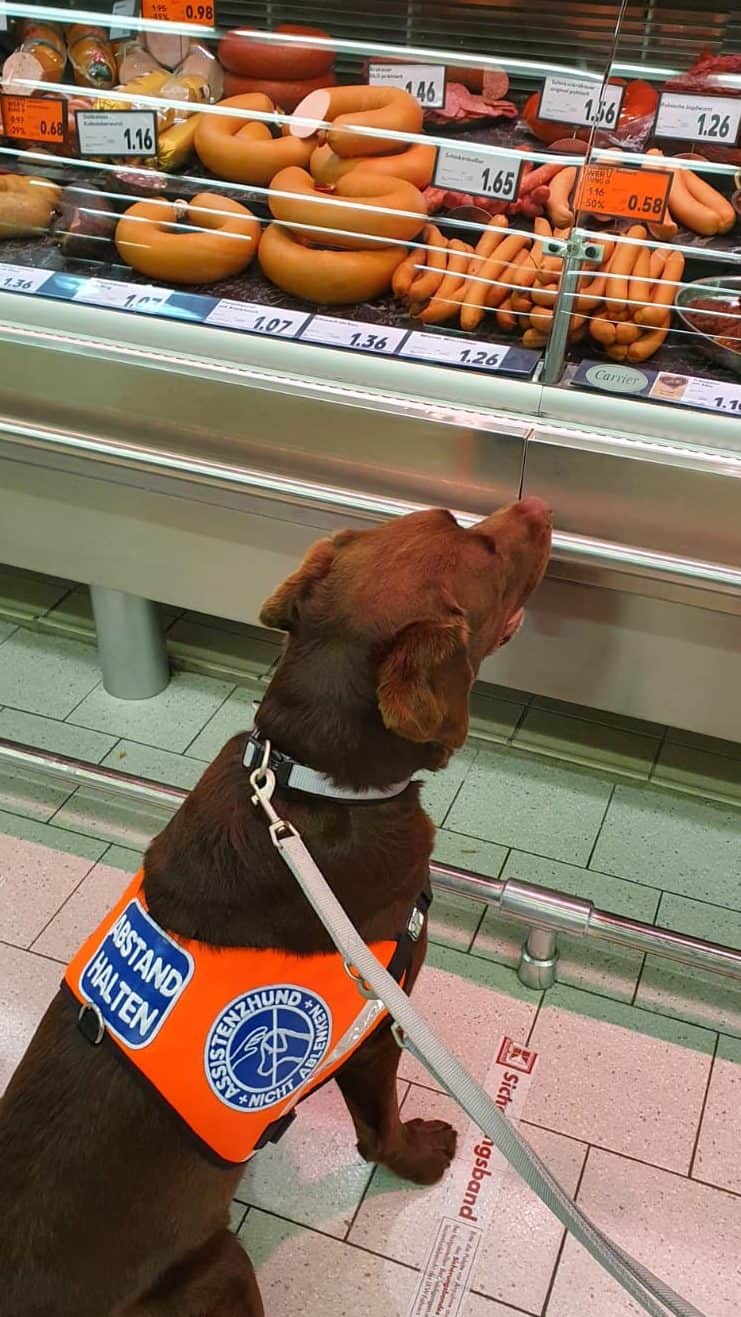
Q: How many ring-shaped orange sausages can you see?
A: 6